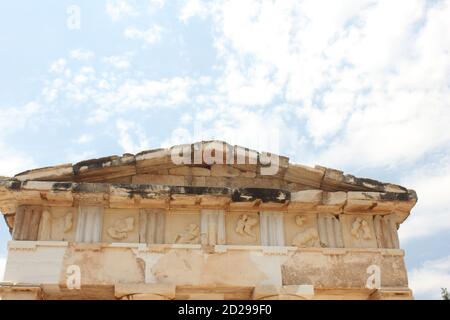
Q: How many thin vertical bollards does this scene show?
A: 0